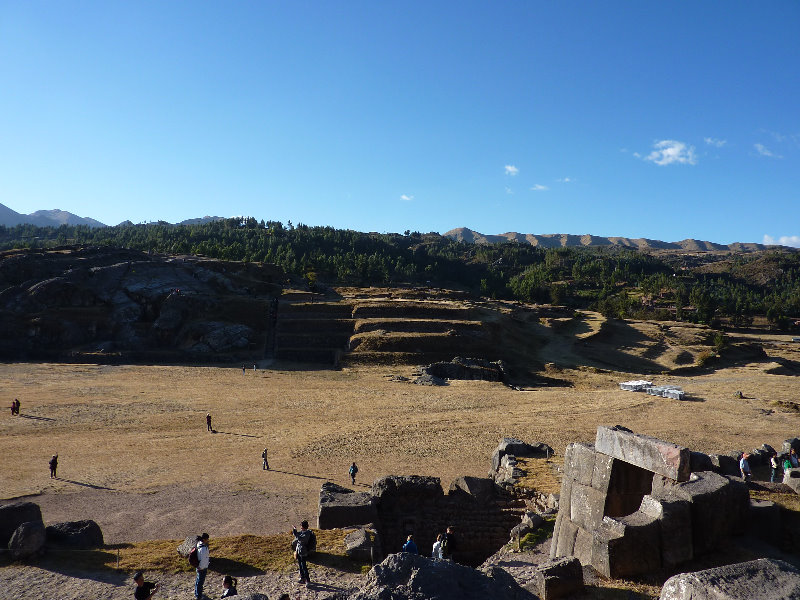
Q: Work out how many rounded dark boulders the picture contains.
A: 3